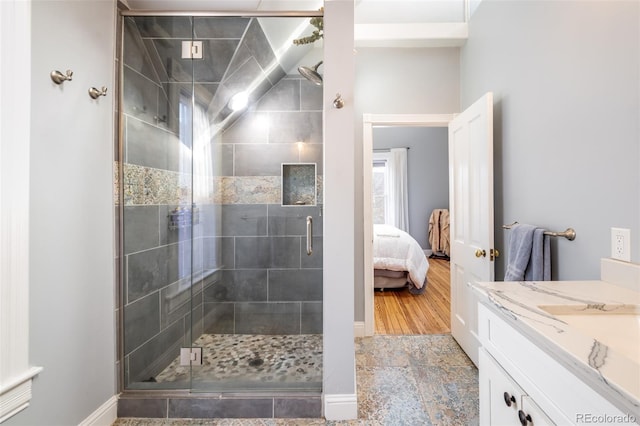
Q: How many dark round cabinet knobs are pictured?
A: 2